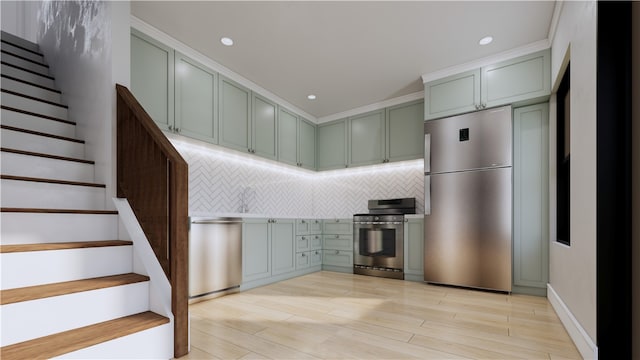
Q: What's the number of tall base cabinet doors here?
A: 3